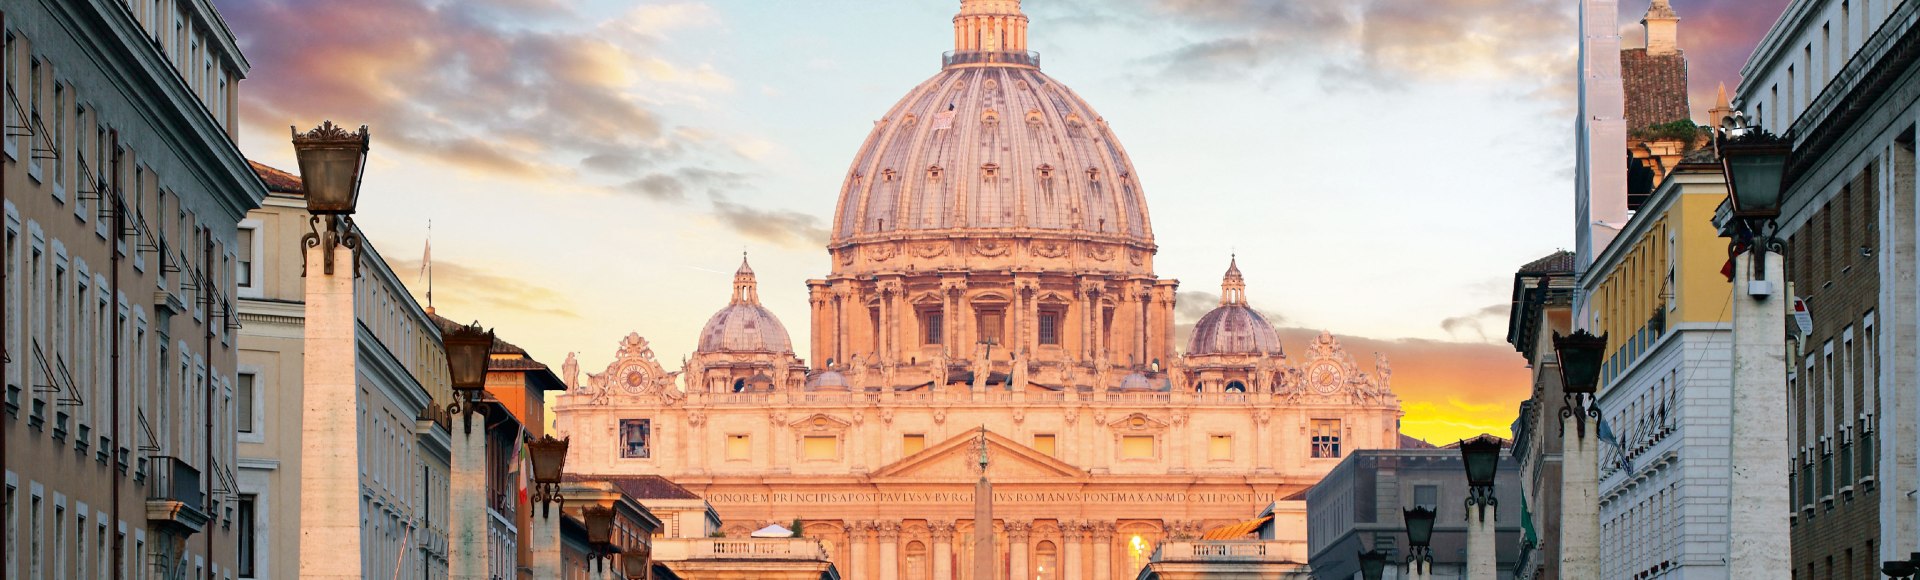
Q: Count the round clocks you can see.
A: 2